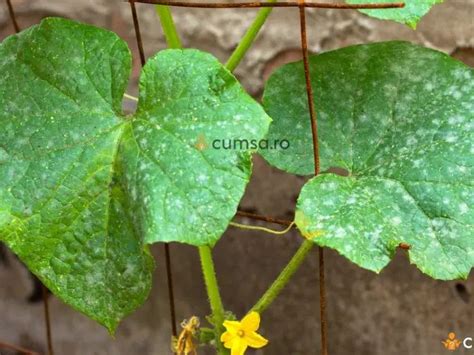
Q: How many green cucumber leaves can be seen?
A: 3